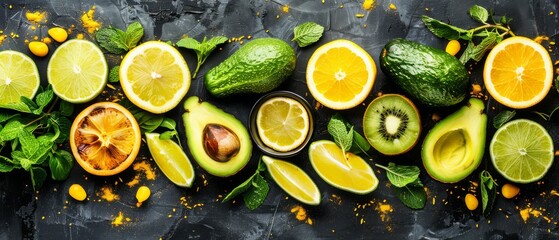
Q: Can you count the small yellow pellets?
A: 7